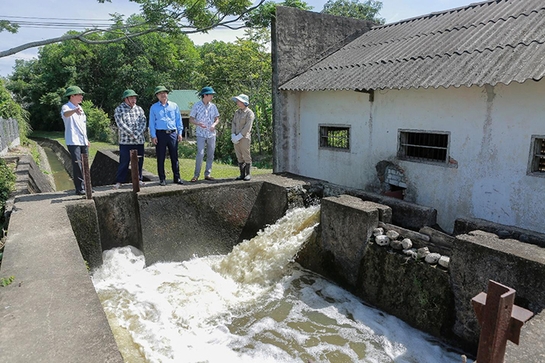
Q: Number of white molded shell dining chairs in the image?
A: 0